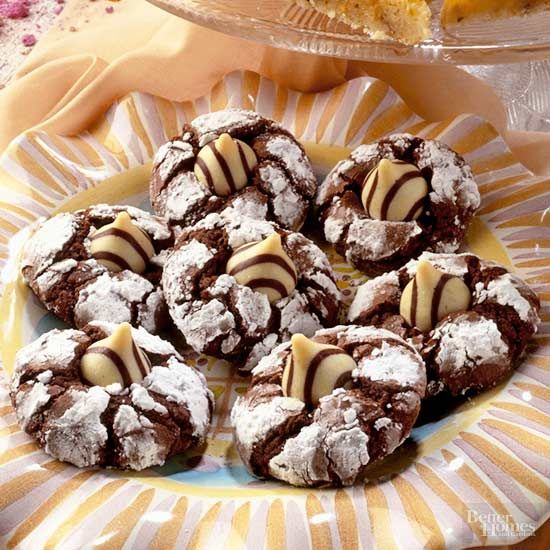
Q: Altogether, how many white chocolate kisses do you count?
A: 7